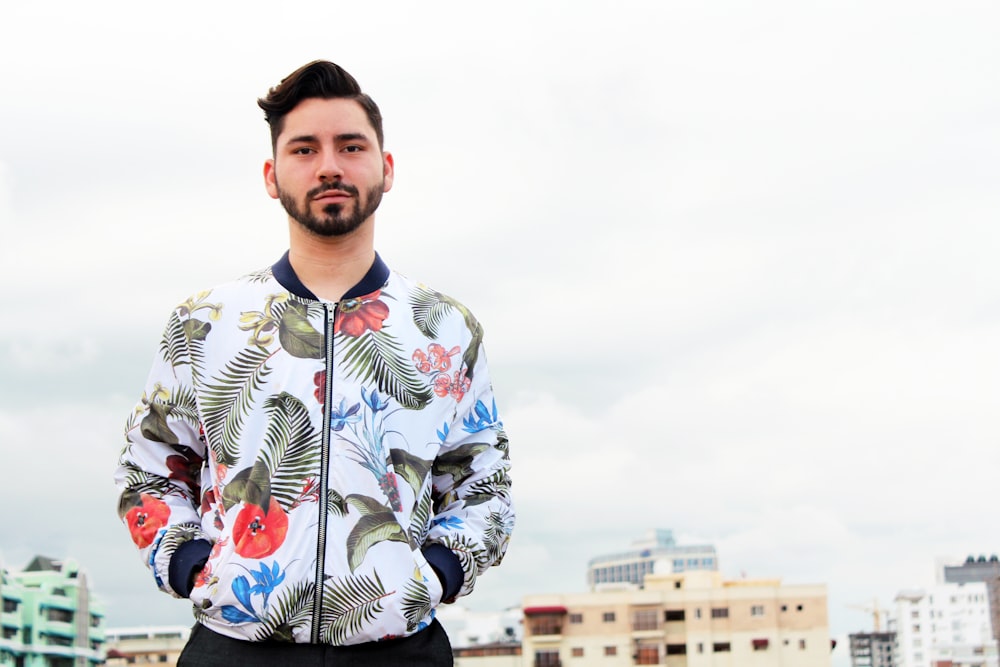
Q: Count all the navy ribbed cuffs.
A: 2